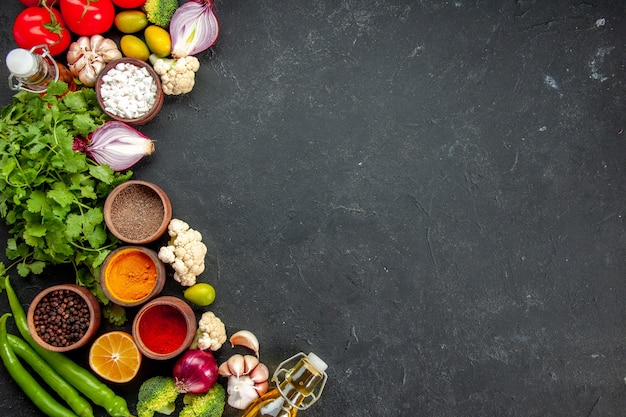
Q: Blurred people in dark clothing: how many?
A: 0